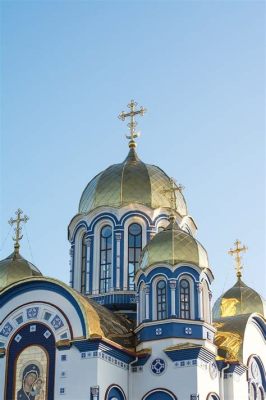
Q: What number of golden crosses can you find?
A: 4